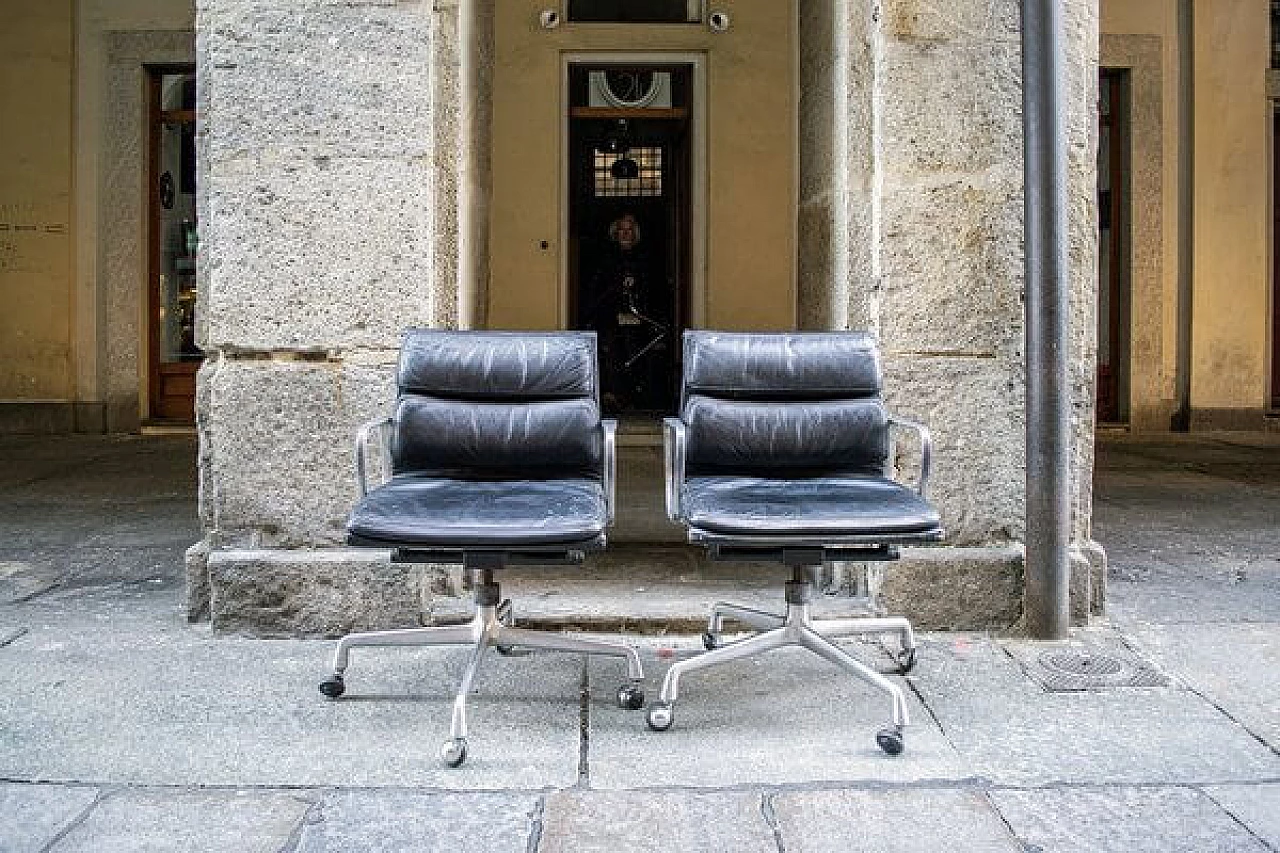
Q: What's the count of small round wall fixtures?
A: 2